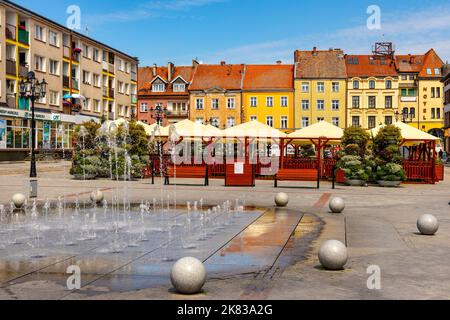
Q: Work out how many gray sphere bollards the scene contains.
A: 7